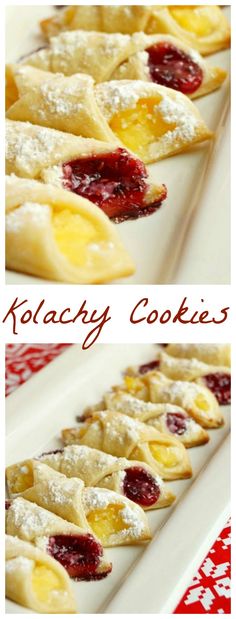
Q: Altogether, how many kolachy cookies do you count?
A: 14